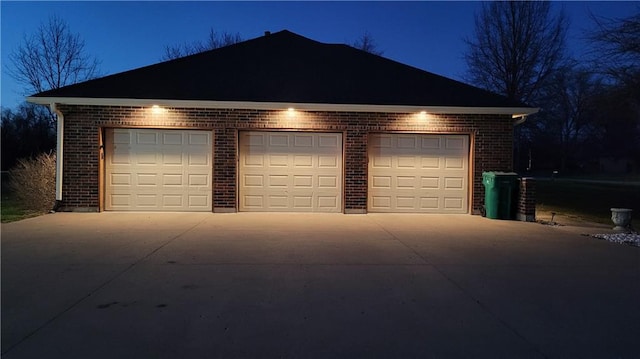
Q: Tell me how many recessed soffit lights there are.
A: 3